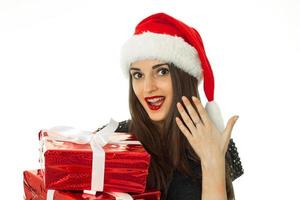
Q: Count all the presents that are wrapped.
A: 2